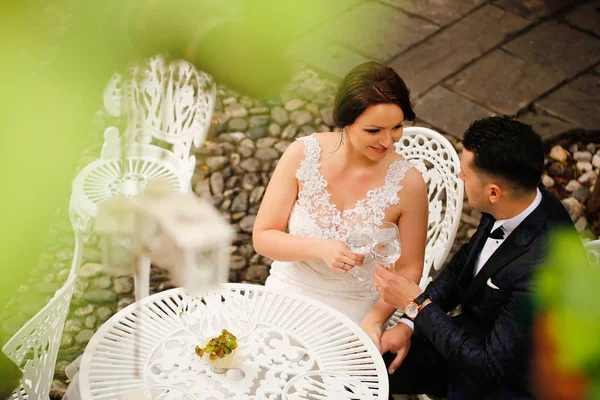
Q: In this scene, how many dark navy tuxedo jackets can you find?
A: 1